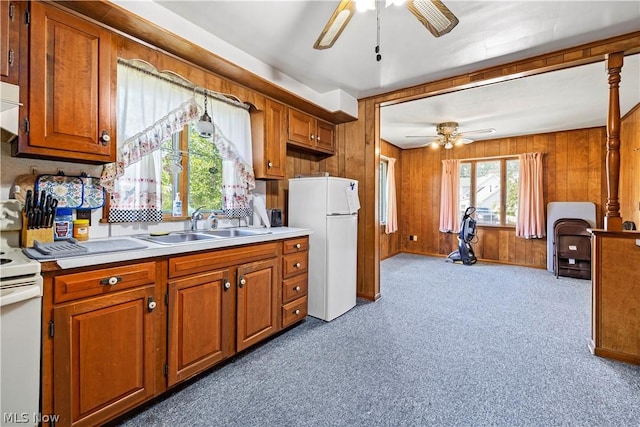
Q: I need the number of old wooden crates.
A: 0